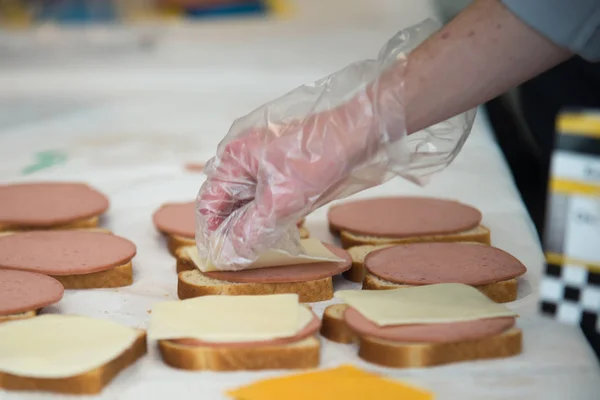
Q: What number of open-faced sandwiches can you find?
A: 10